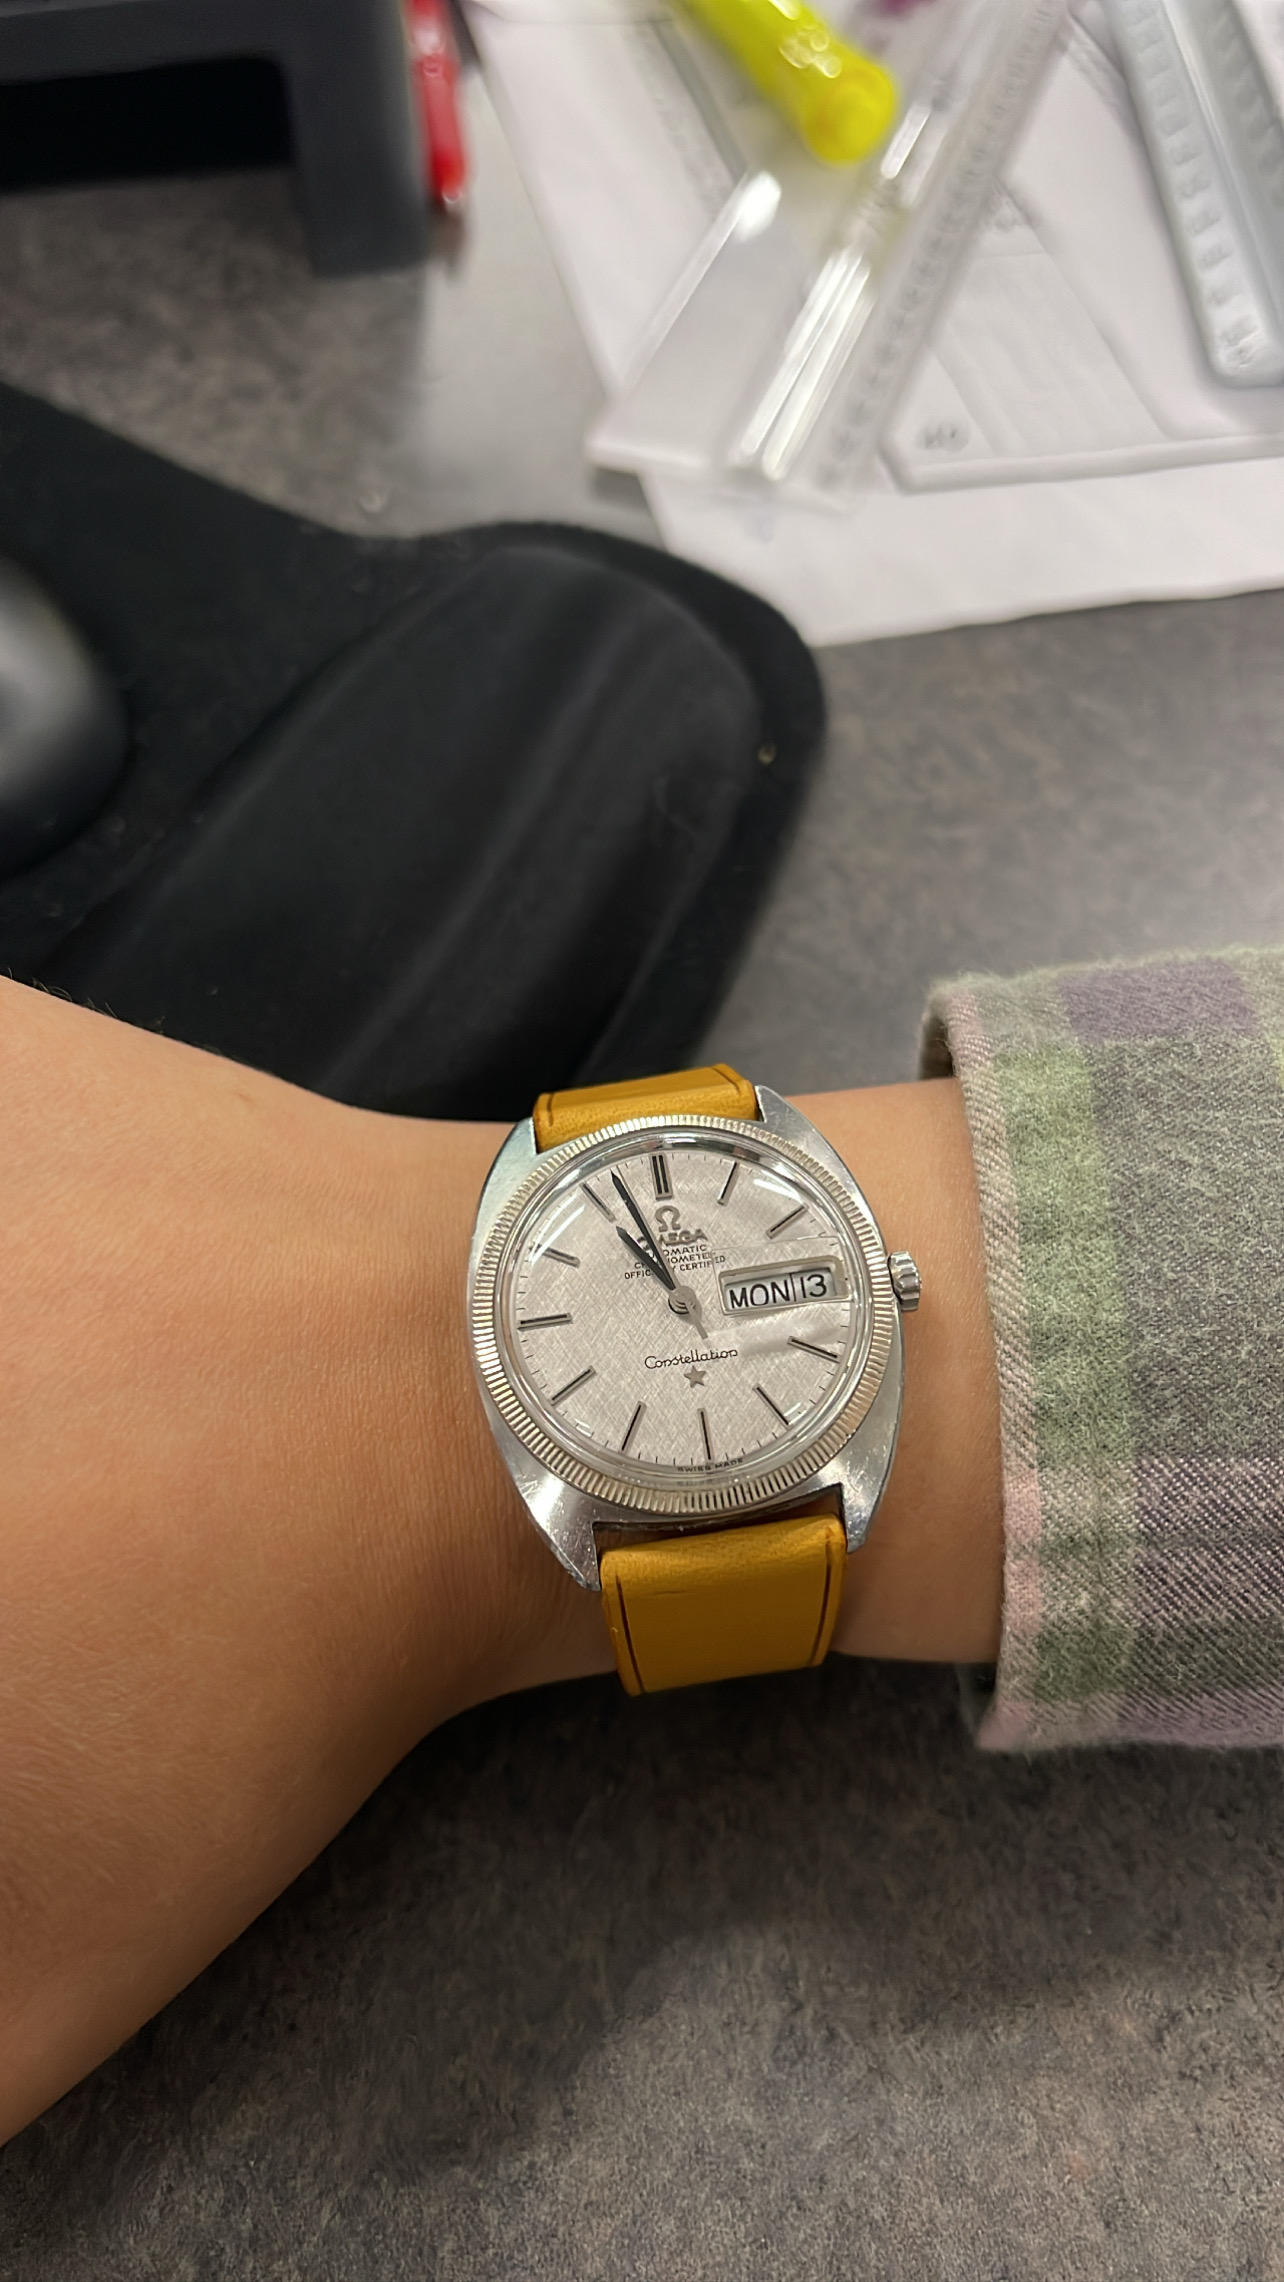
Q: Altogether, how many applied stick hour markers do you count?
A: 11